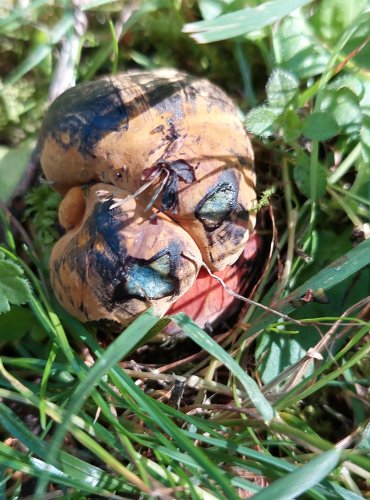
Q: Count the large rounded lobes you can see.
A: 2